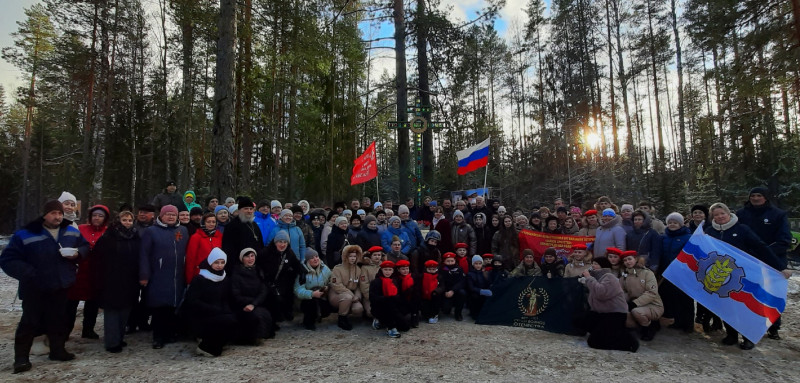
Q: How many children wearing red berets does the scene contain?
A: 11